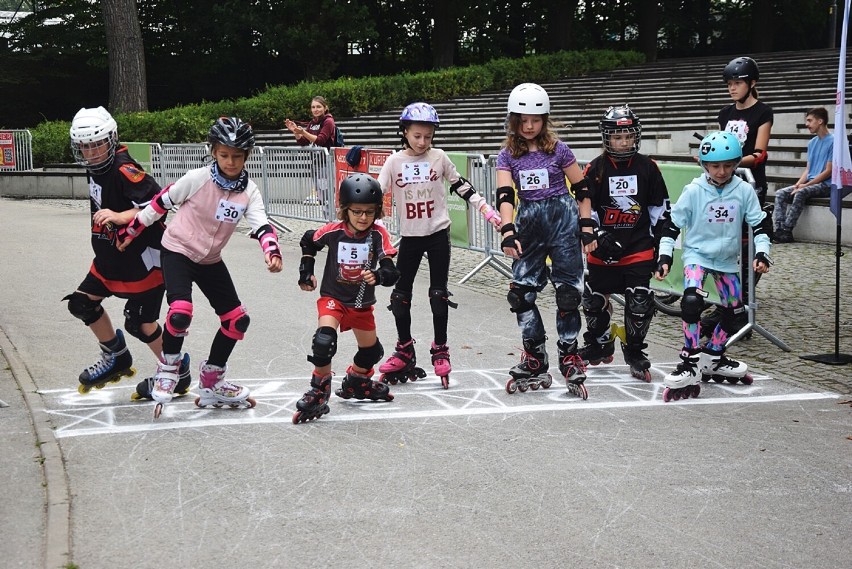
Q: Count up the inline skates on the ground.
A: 14